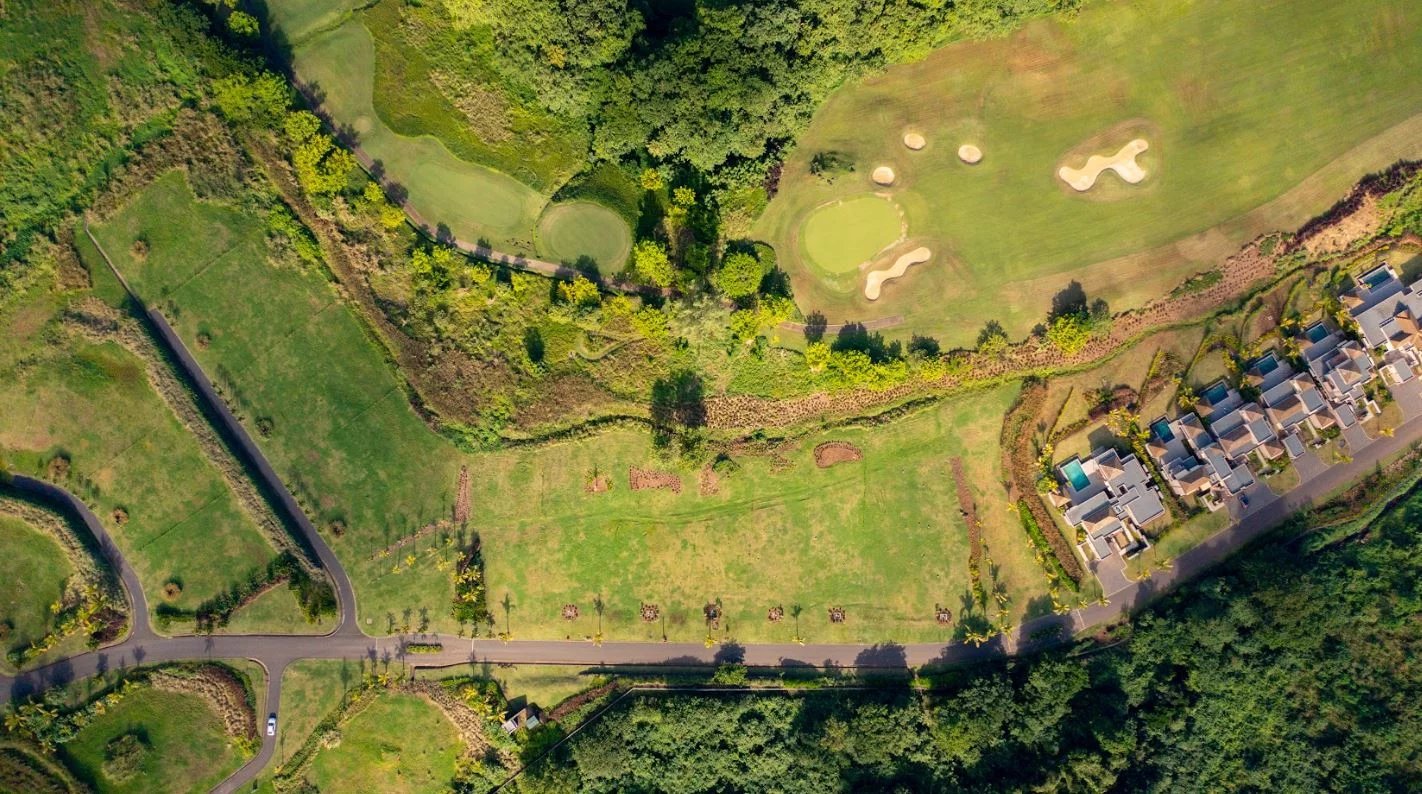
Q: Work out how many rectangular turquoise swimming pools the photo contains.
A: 6